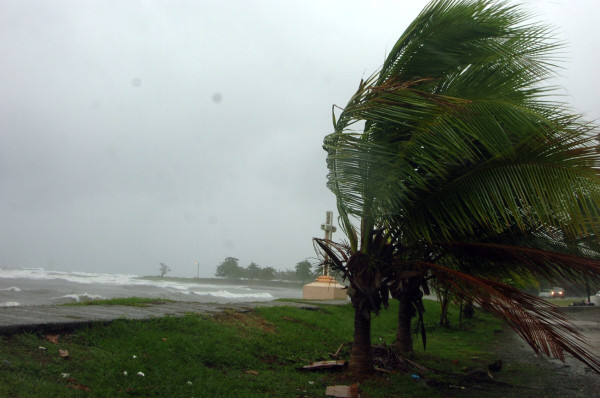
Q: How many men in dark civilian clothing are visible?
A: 0